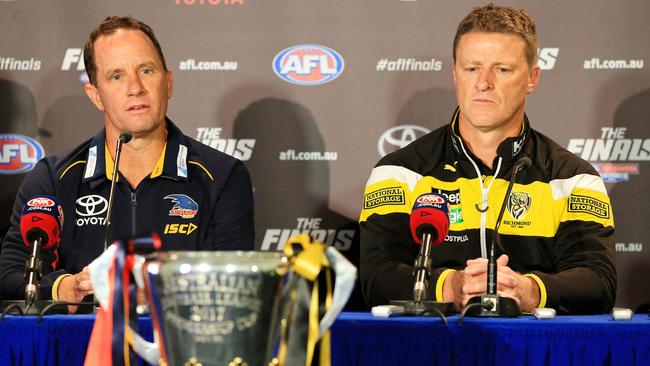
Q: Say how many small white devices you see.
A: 3